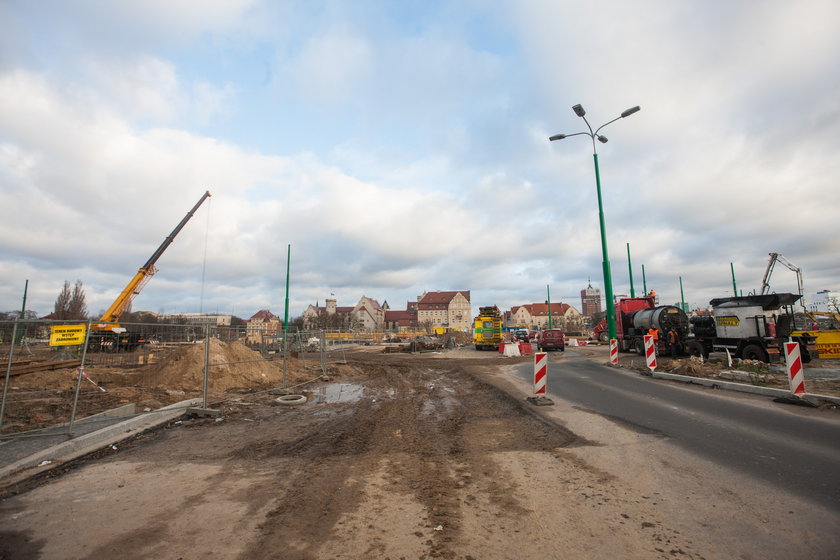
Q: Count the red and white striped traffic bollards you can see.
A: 4